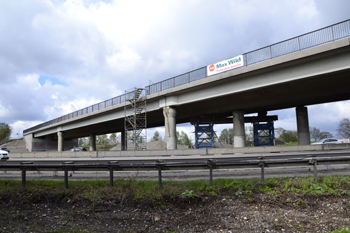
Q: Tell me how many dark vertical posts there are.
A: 7